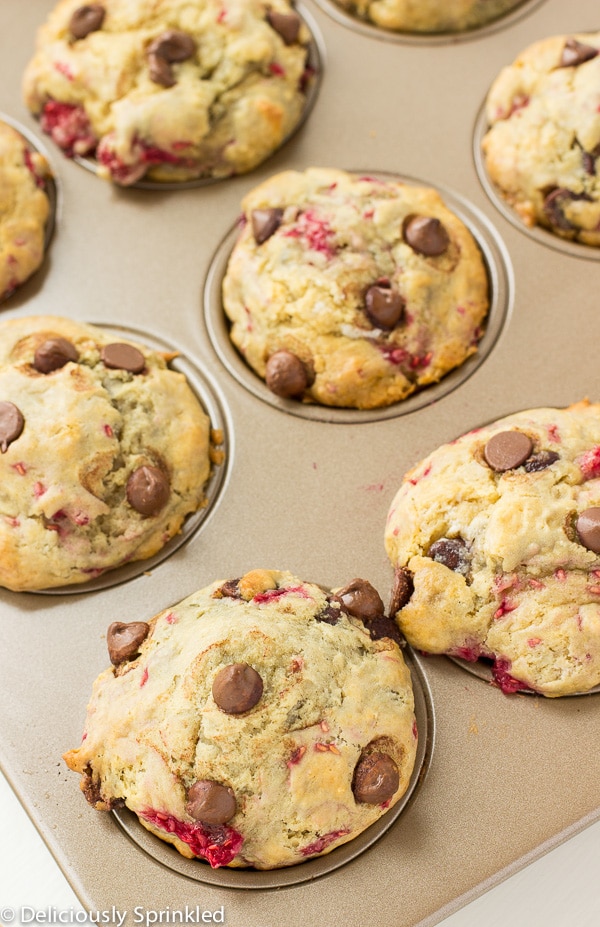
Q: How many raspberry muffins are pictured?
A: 8